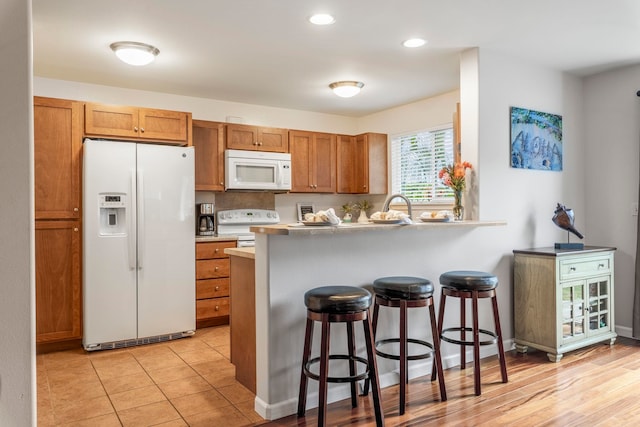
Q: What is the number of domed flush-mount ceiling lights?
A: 2